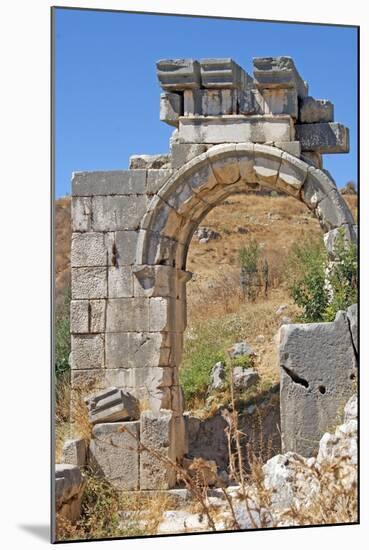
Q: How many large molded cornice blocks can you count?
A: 3